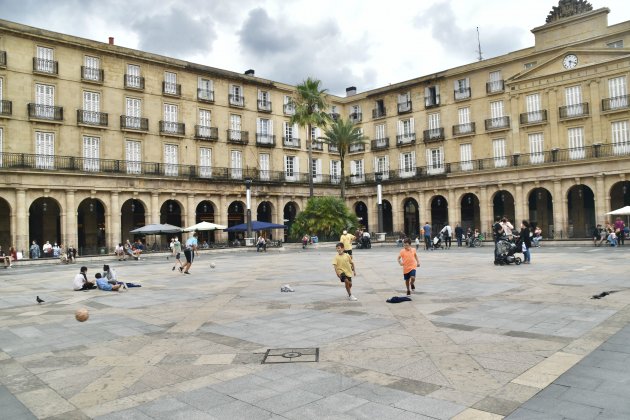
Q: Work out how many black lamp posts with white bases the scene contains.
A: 2